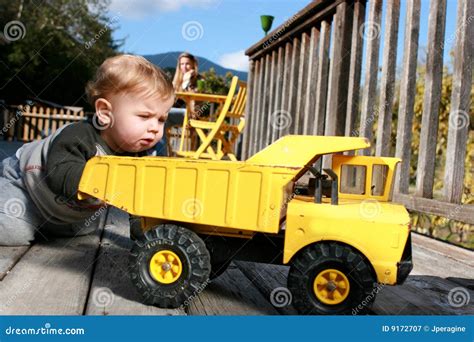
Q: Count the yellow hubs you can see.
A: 2